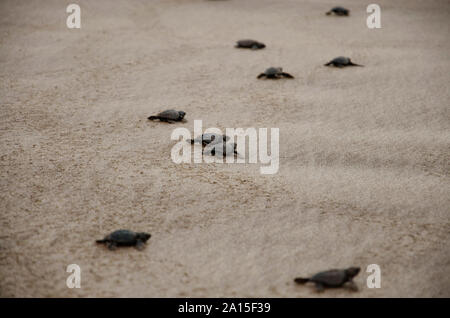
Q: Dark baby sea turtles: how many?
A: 9